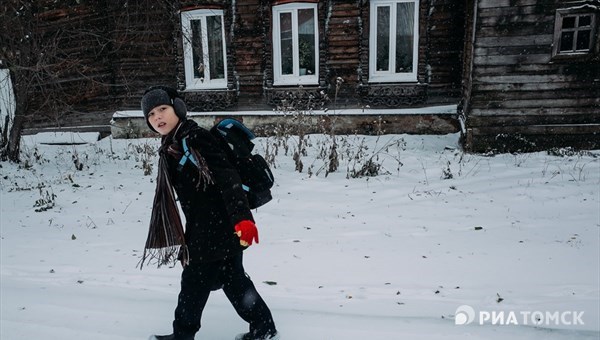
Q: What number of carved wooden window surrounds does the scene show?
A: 3